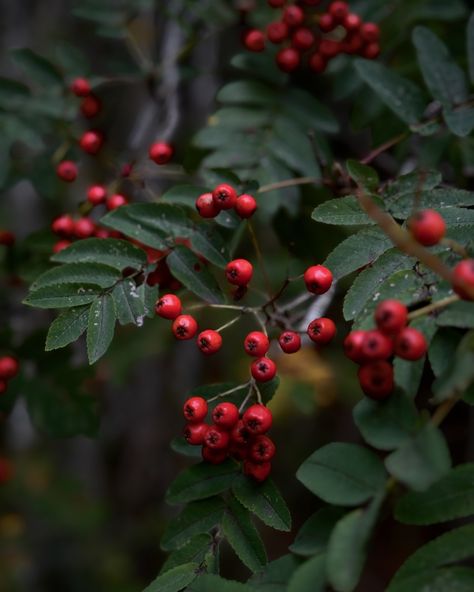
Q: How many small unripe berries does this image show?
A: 0